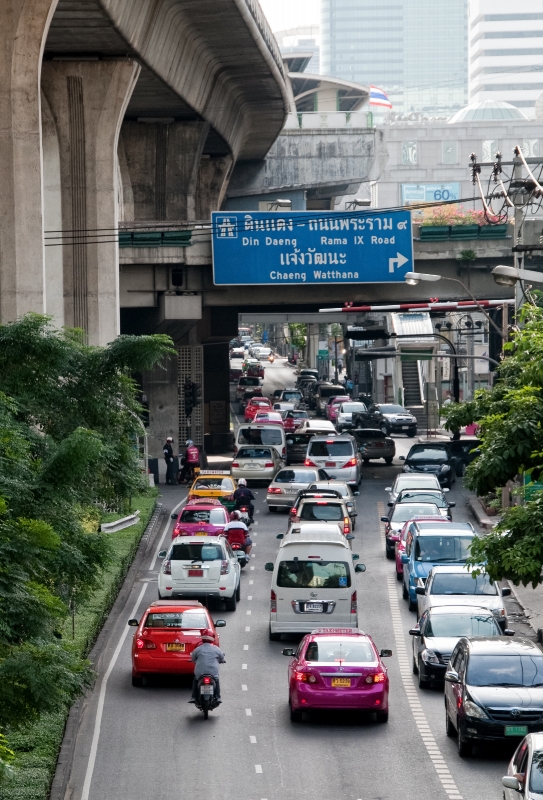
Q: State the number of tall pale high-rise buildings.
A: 2